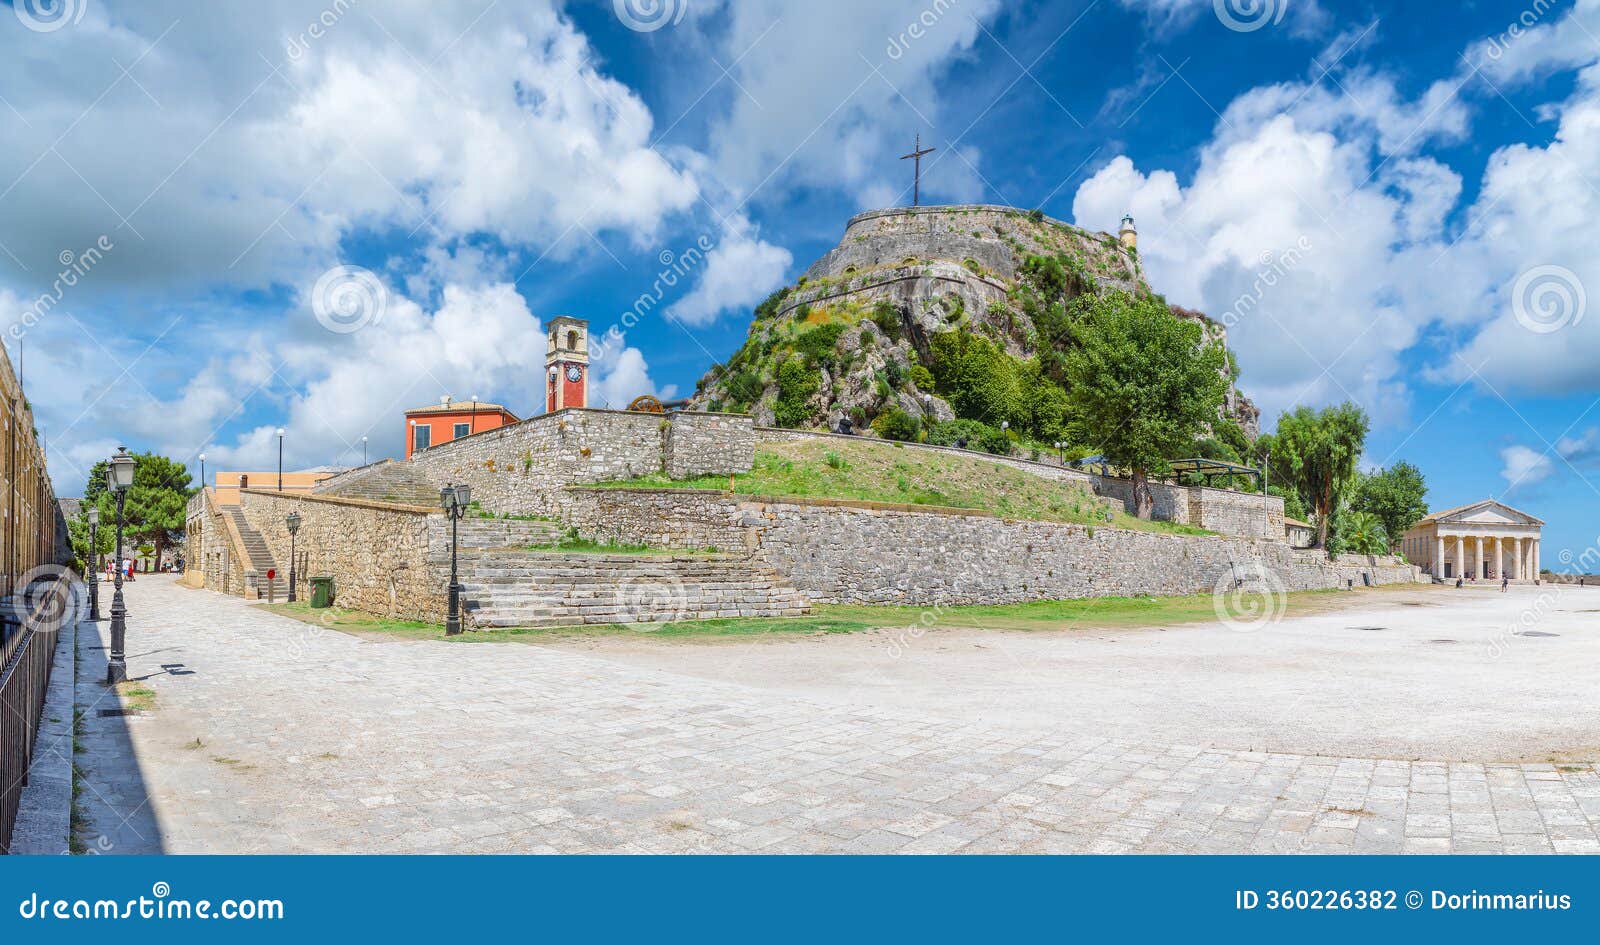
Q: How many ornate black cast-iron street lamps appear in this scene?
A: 4